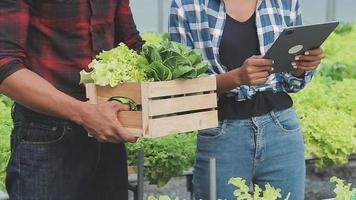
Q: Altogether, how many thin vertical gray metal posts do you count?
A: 2